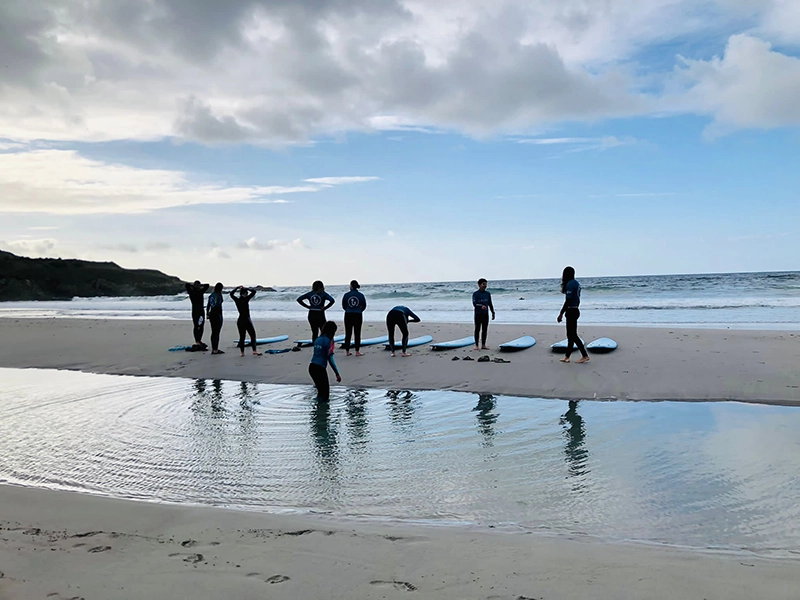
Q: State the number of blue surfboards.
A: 8